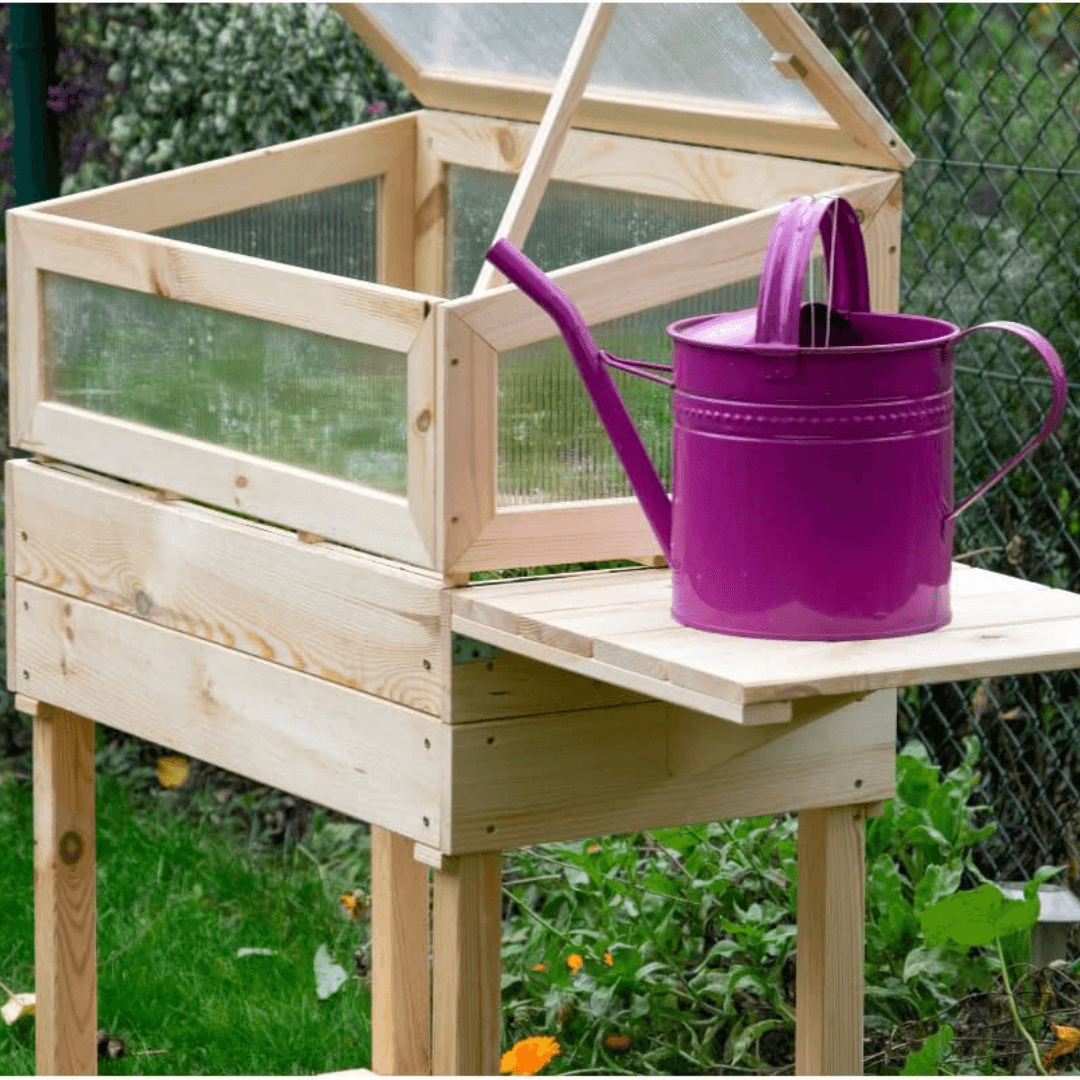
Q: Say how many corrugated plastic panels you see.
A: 5